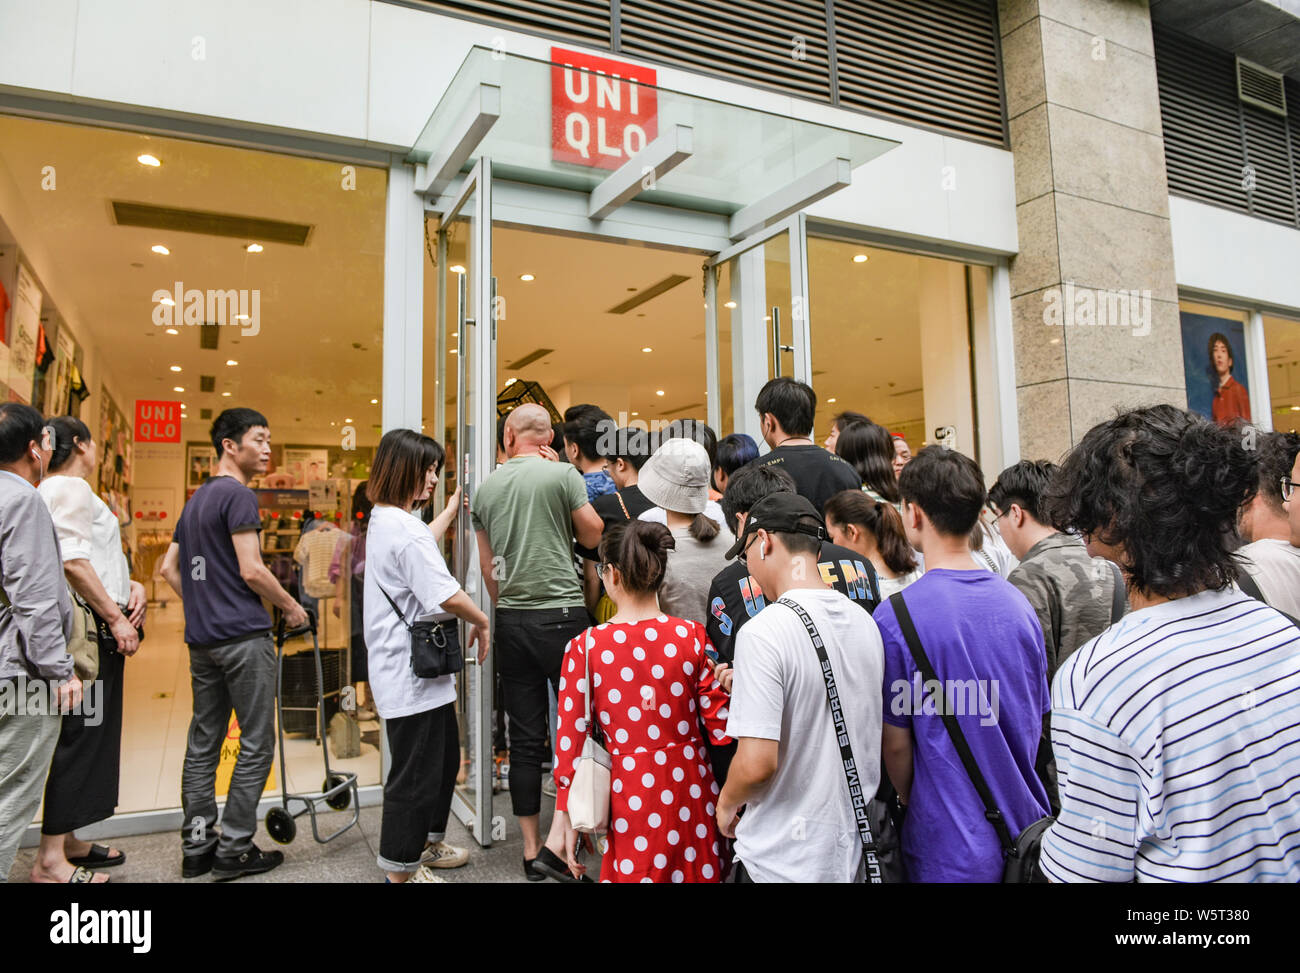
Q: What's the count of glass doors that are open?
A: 2